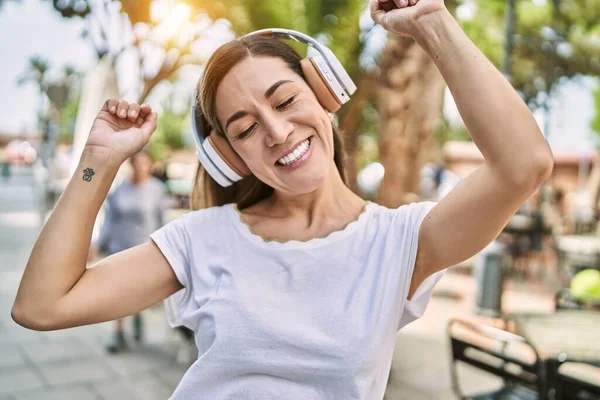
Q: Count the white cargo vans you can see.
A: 0